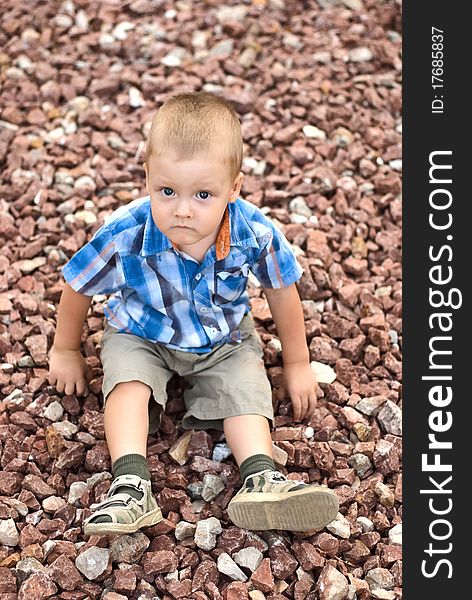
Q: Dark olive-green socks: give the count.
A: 2